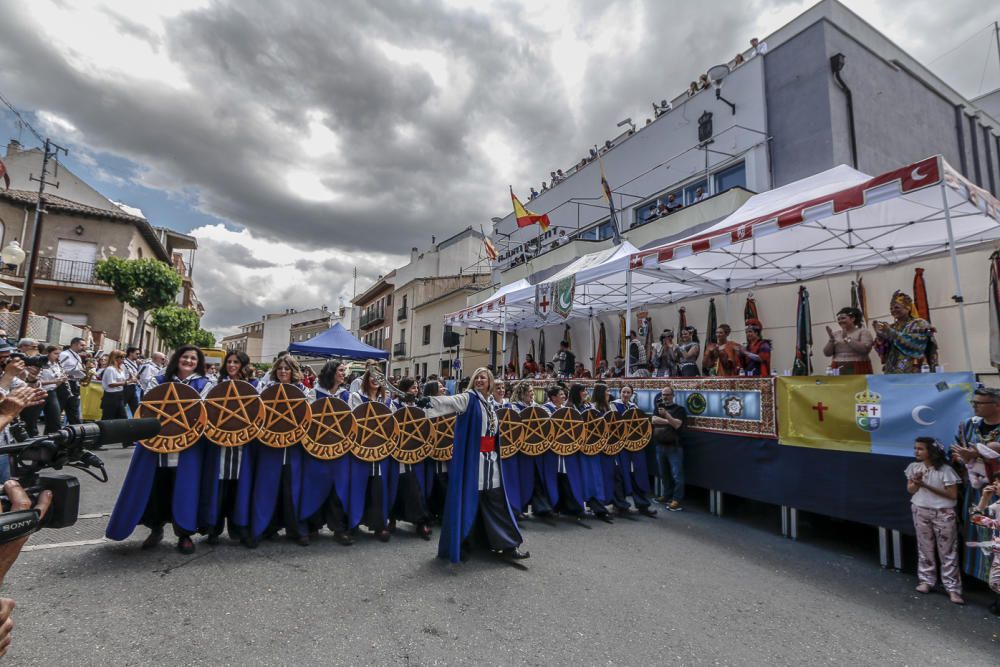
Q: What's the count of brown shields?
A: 13